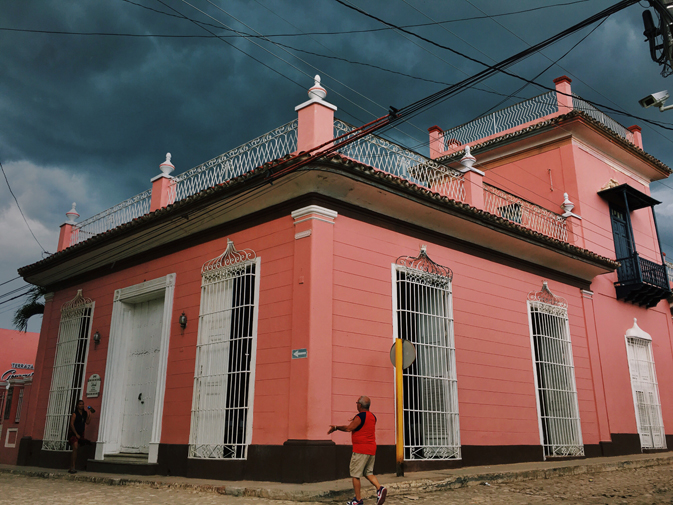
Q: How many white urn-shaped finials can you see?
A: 5